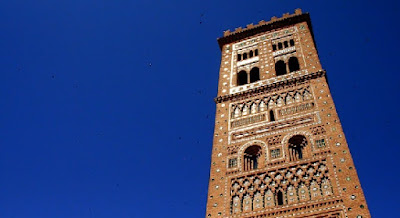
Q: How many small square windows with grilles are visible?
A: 3